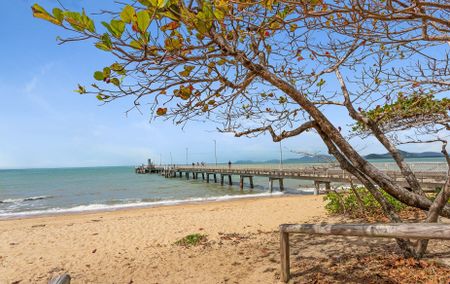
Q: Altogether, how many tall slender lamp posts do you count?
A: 5